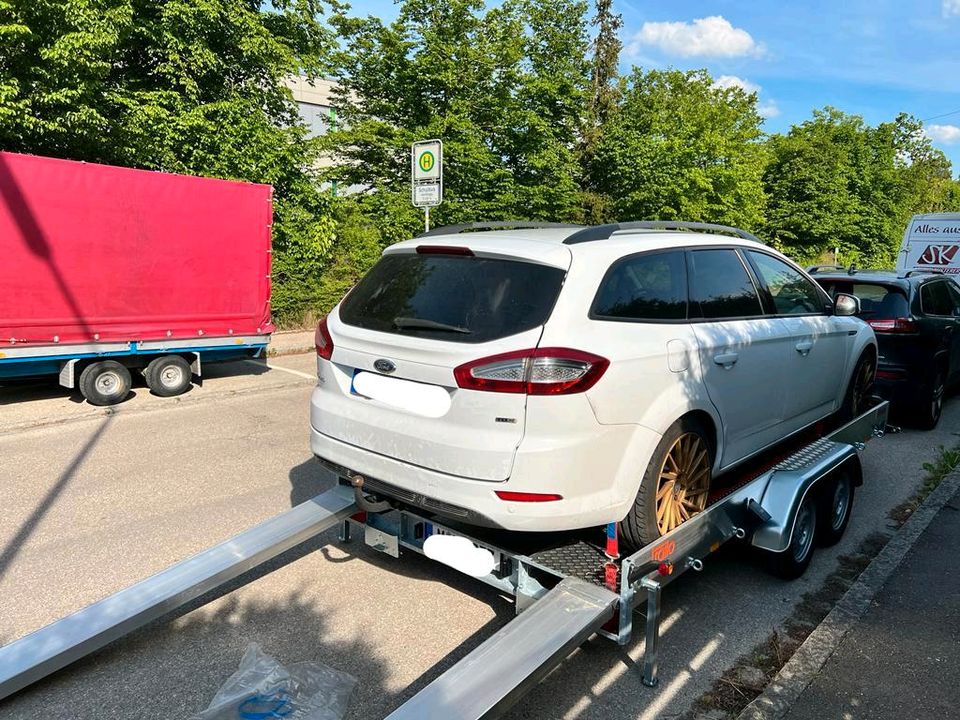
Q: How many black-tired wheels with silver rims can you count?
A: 5